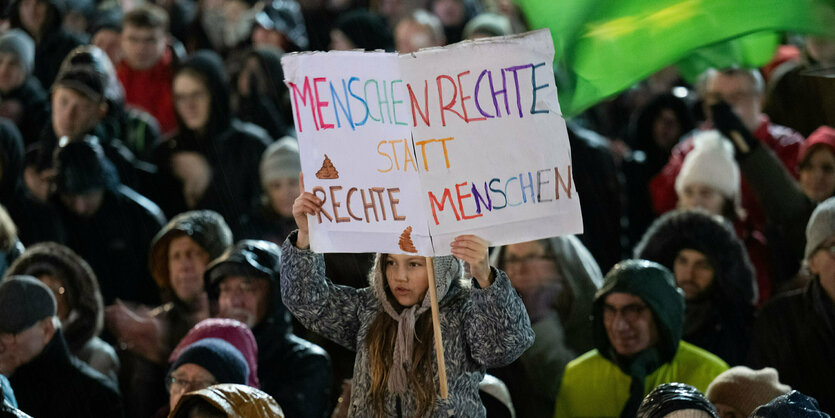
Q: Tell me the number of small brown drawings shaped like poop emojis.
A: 2